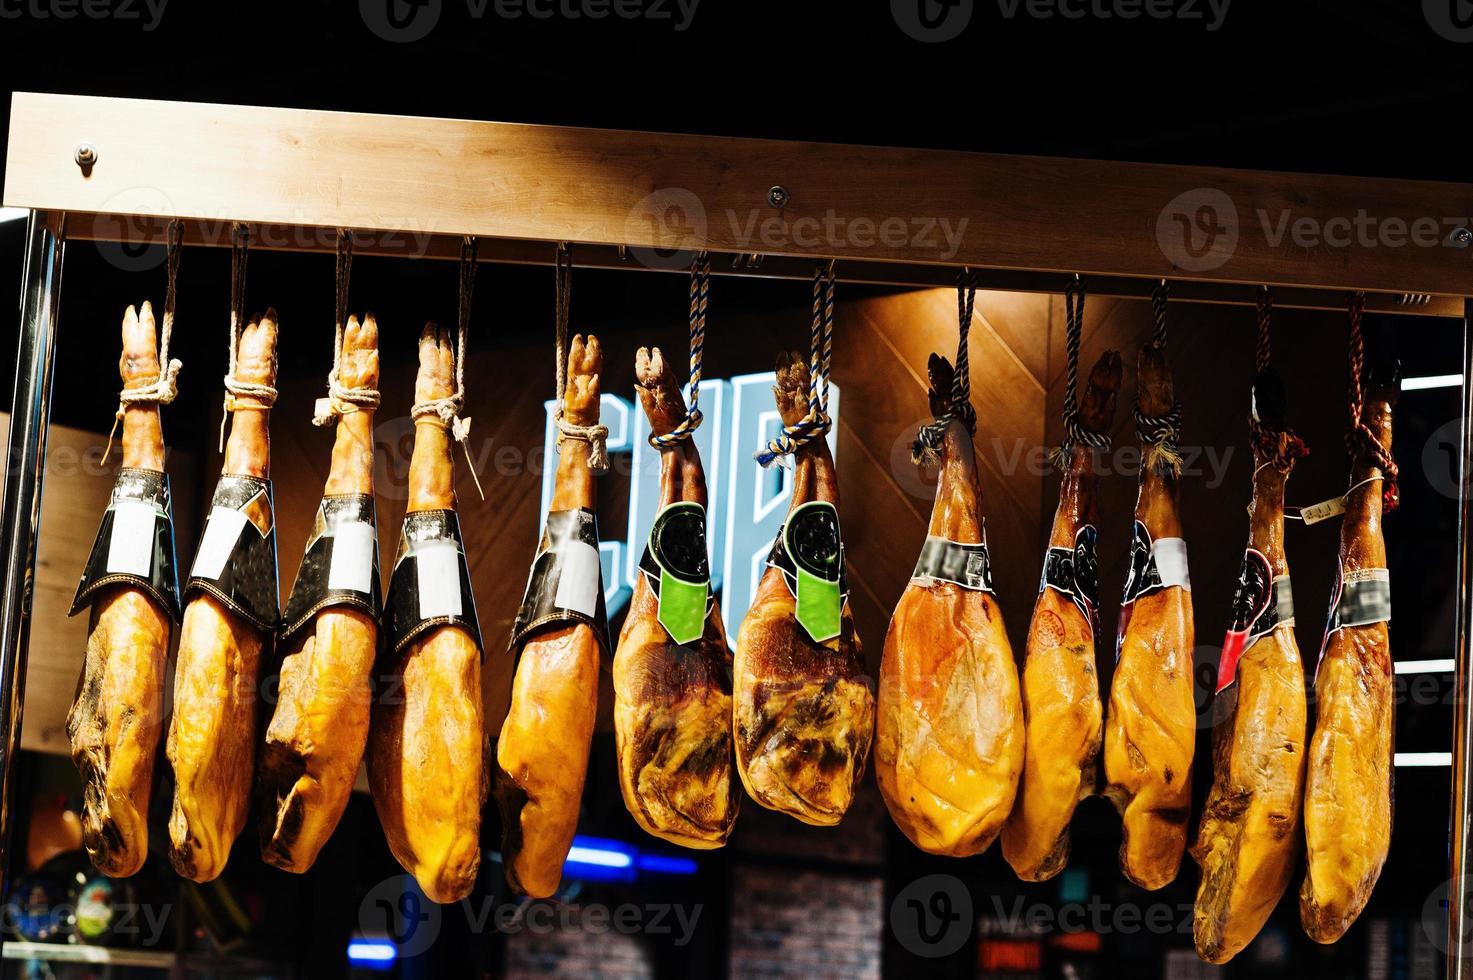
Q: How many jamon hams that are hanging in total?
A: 12